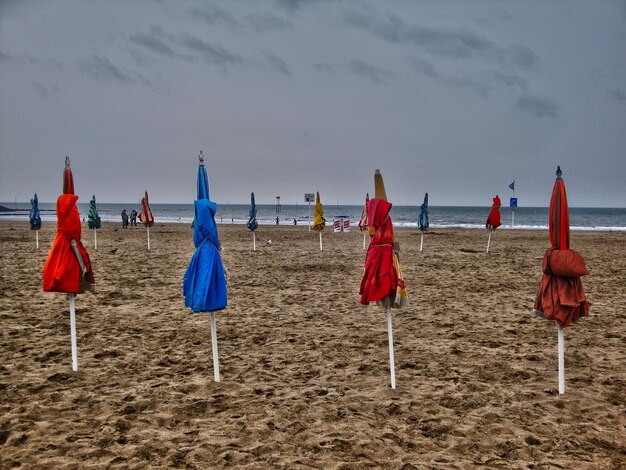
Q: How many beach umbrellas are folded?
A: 12